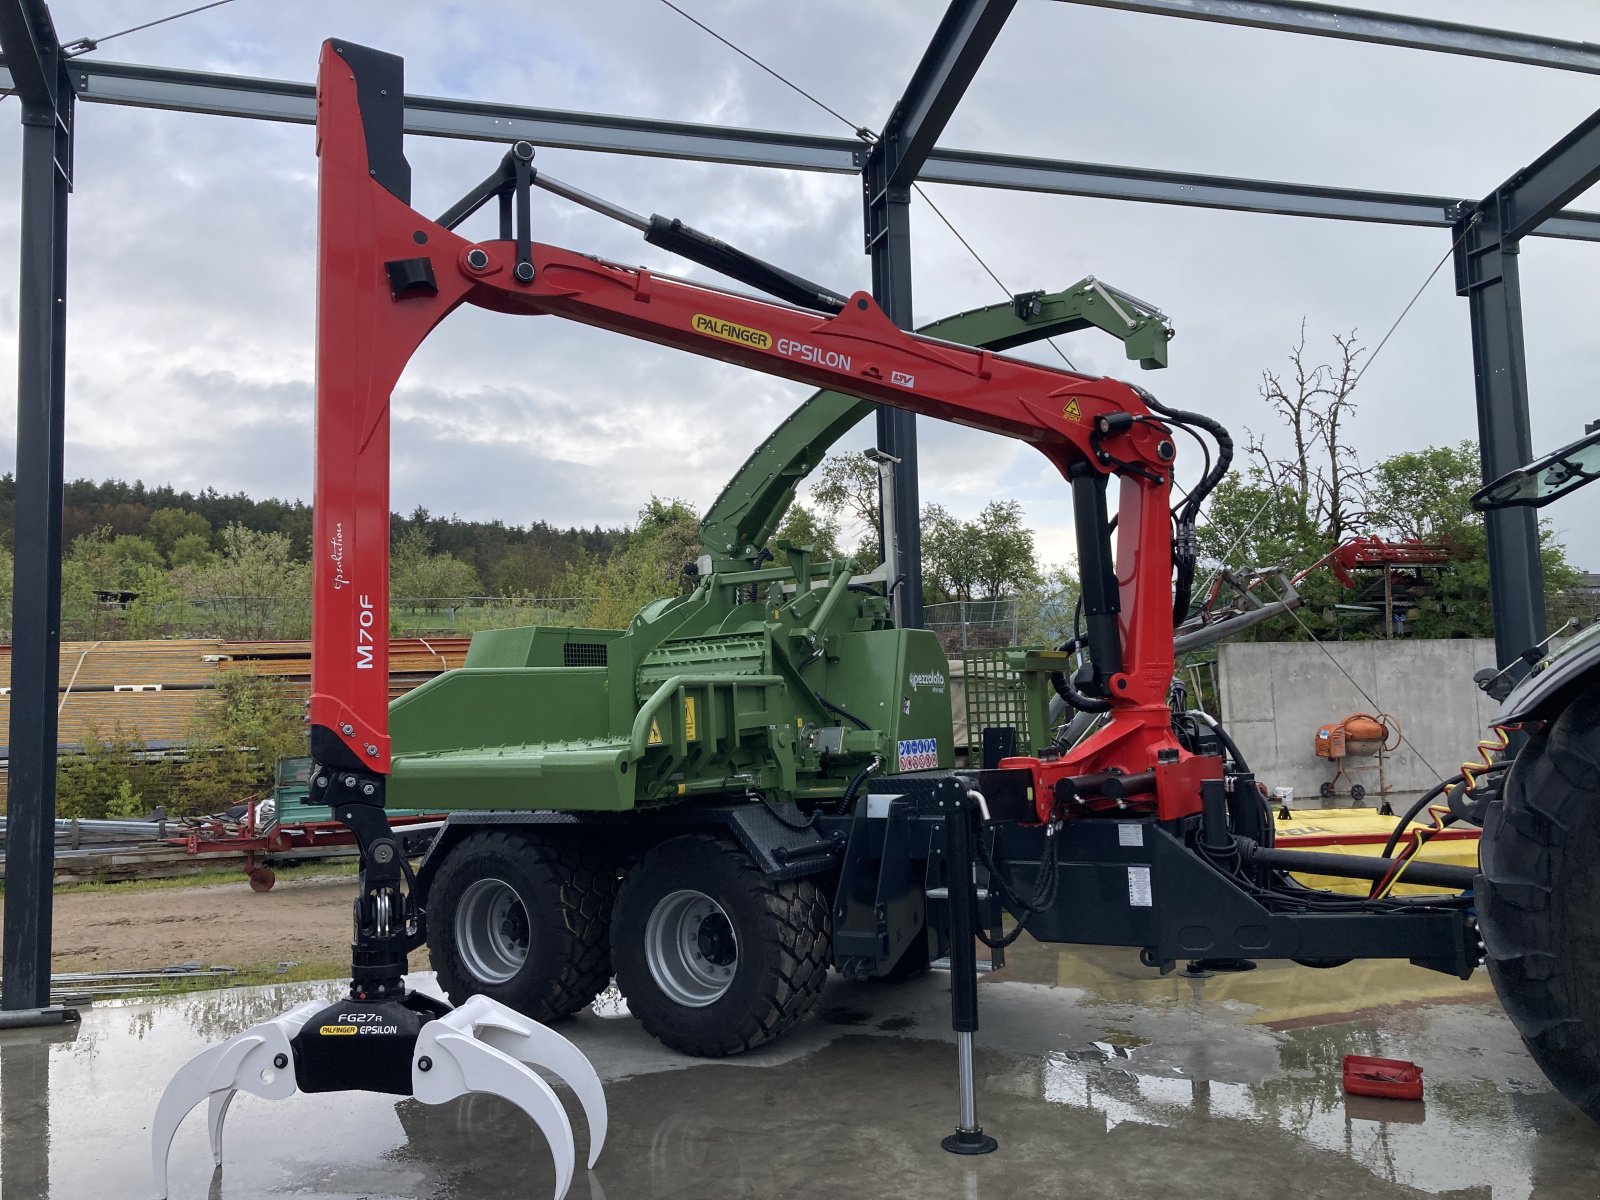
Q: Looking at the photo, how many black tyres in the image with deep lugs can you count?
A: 3